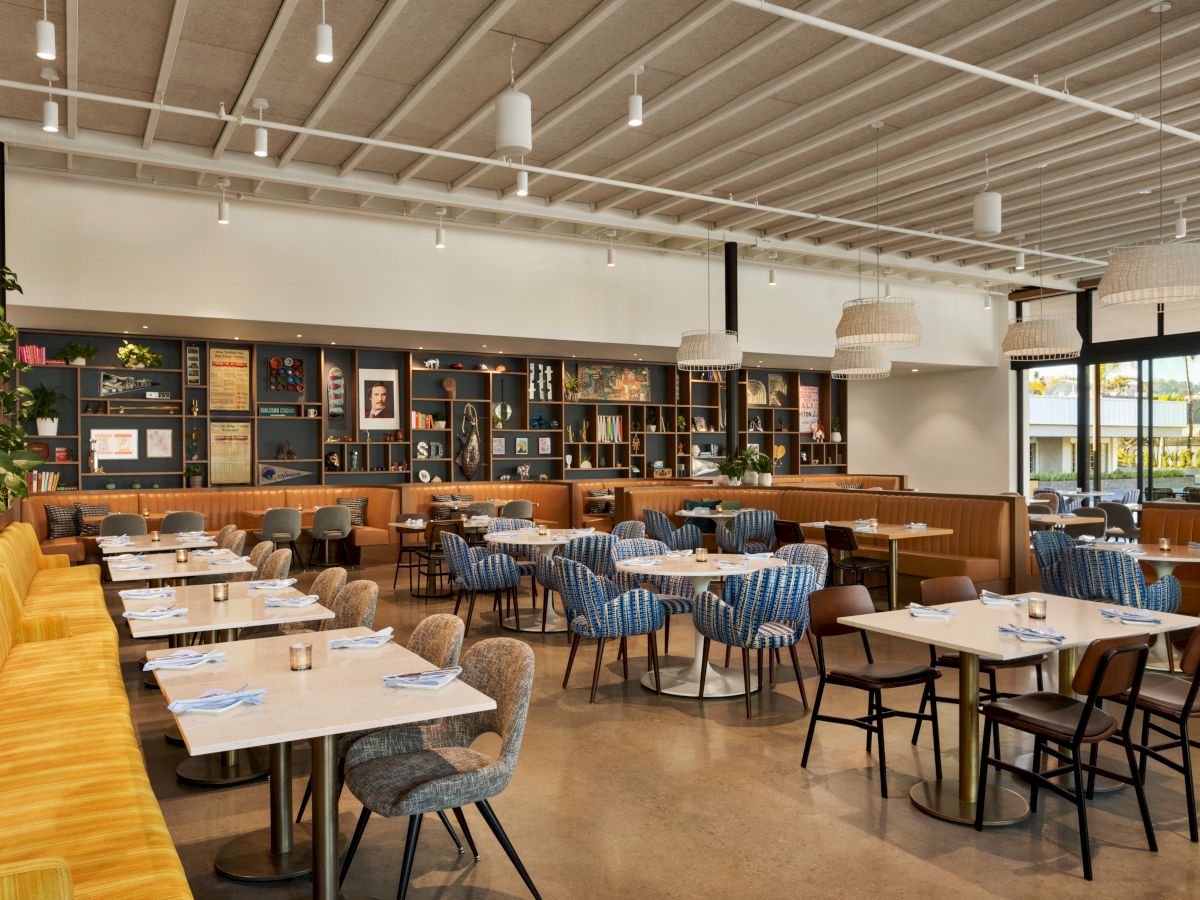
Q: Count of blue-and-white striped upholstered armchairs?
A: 12